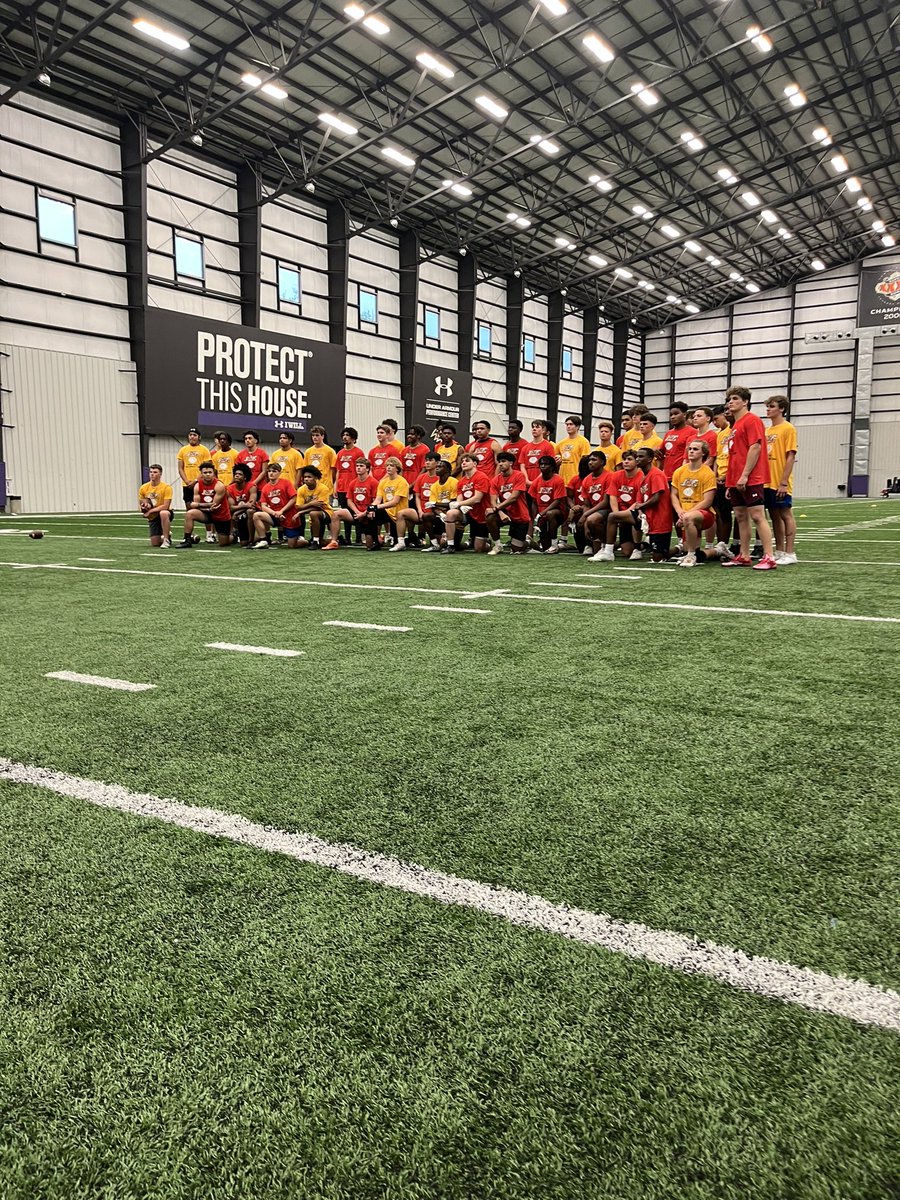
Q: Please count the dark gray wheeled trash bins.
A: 0